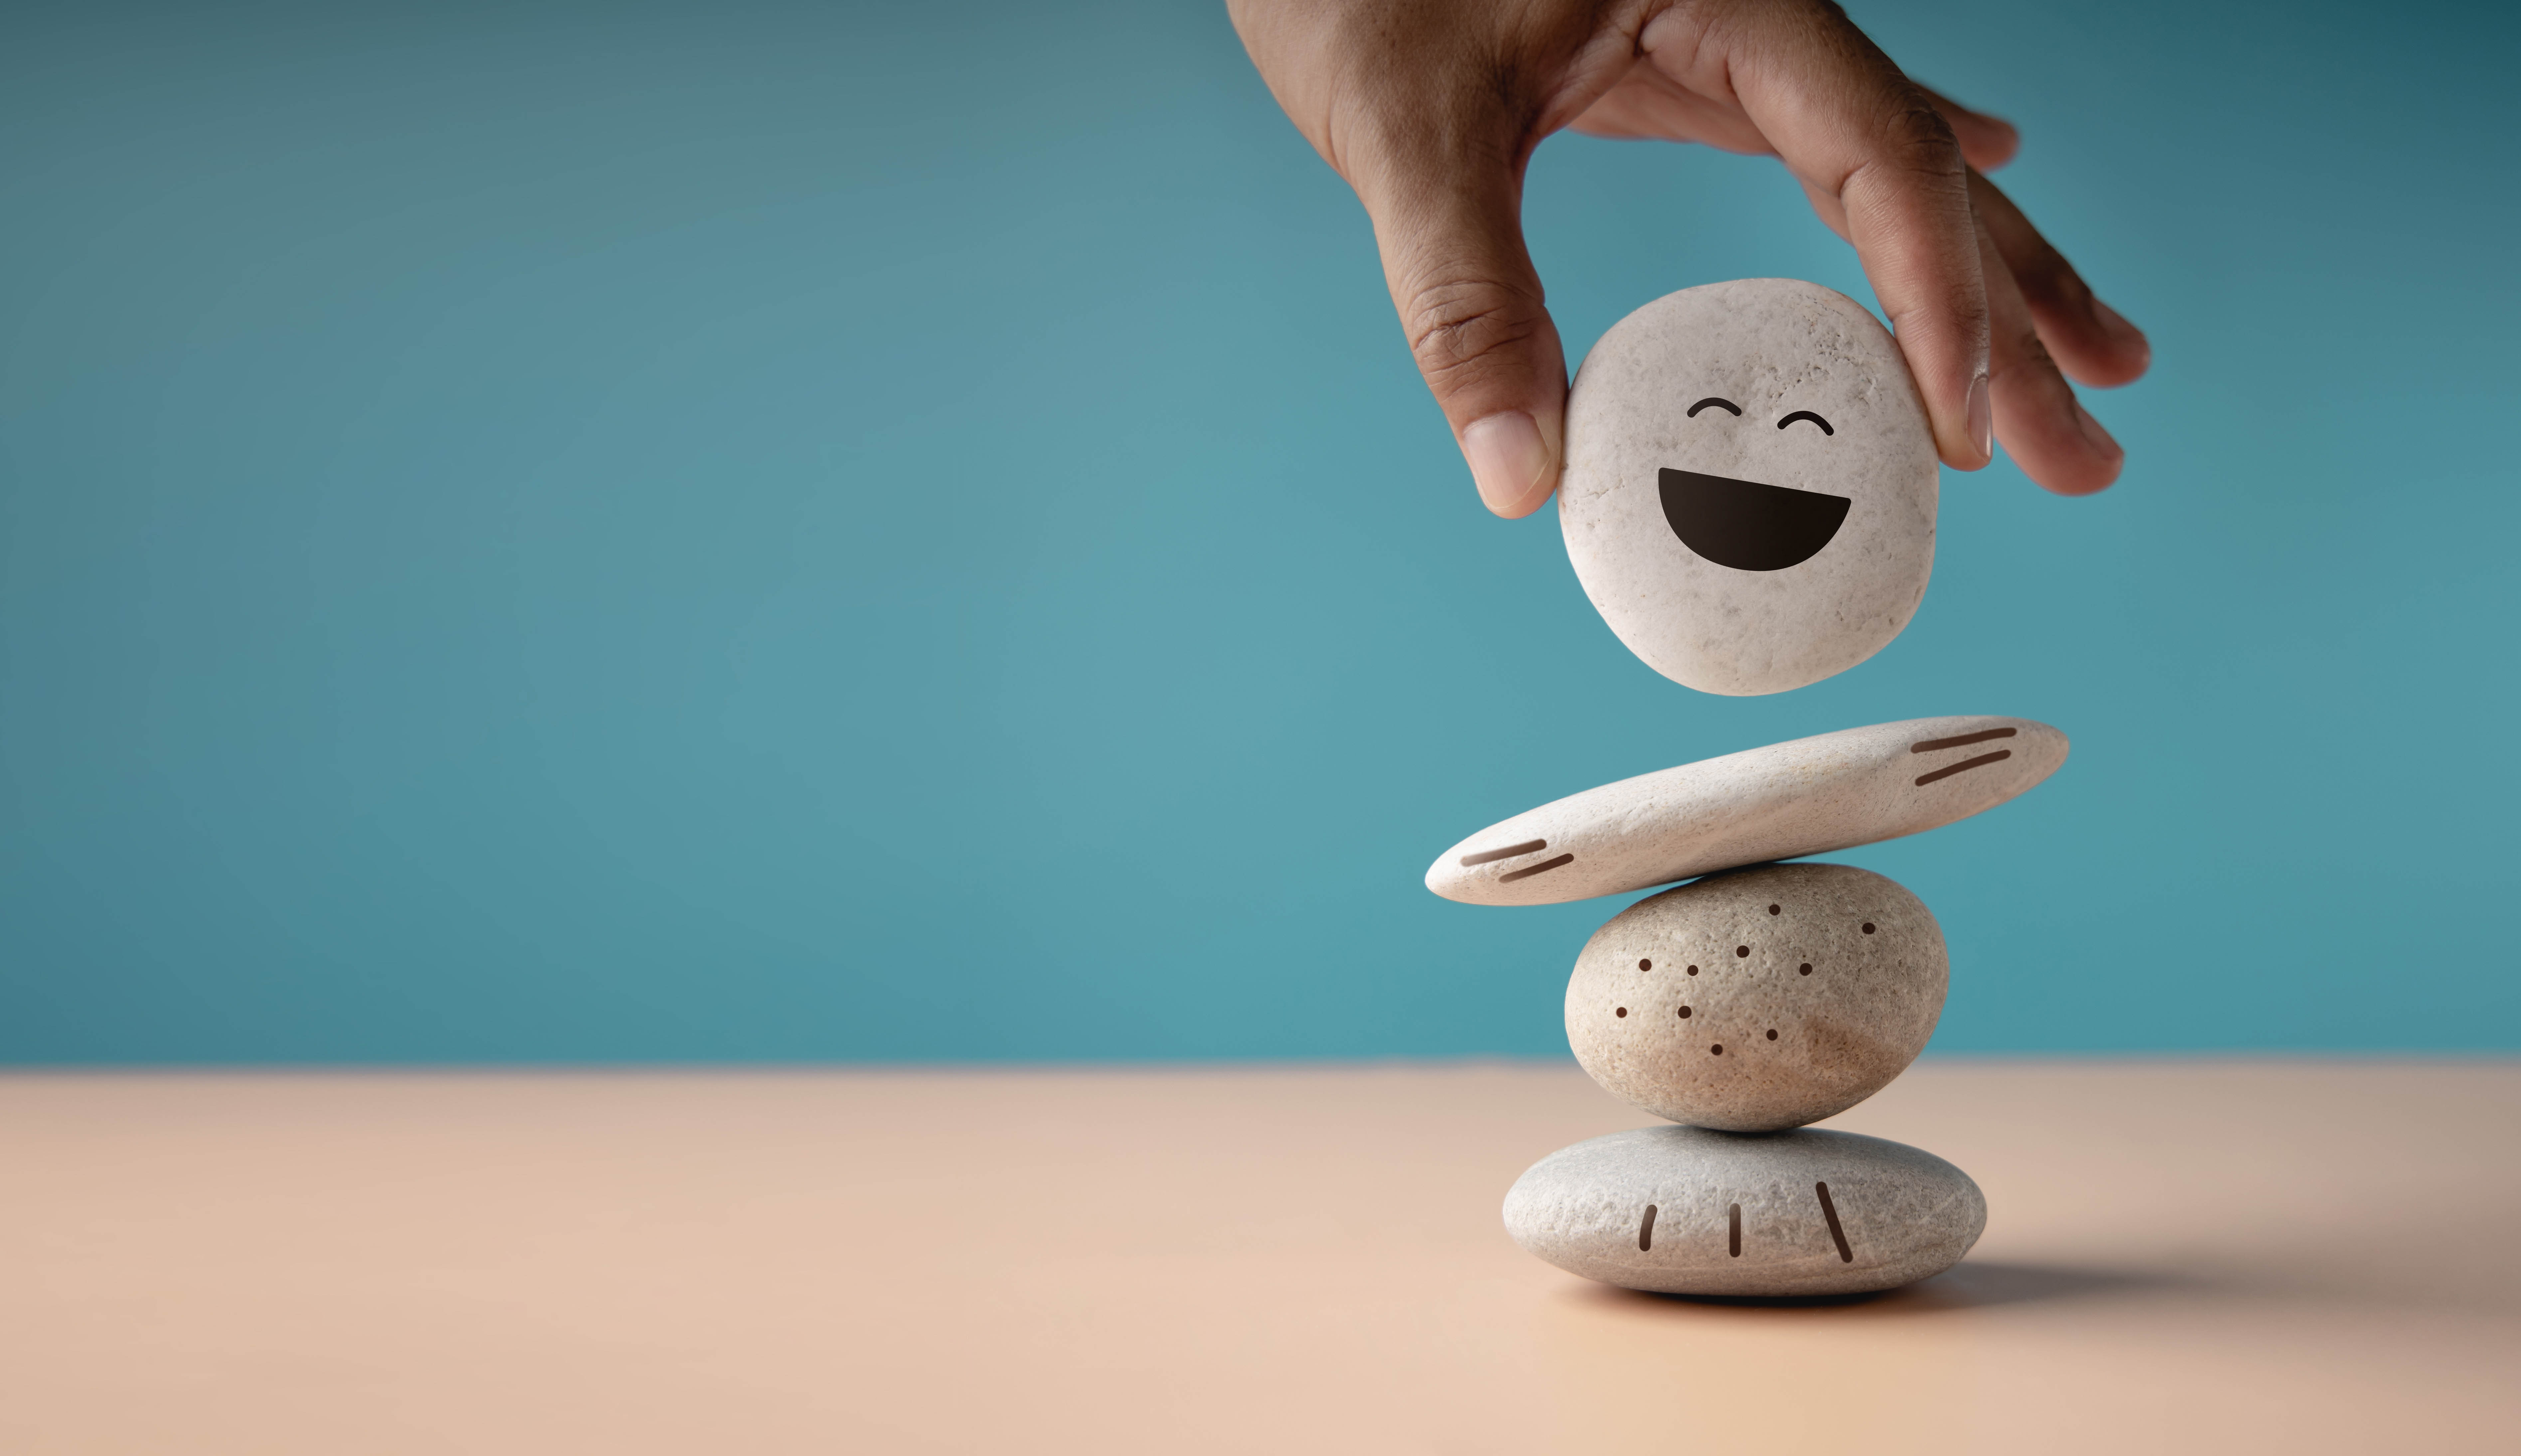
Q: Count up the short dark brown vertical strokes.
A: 3